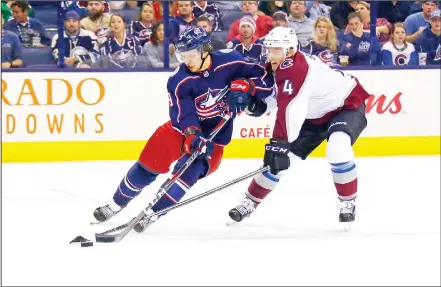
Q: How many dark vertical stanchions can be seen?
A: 3